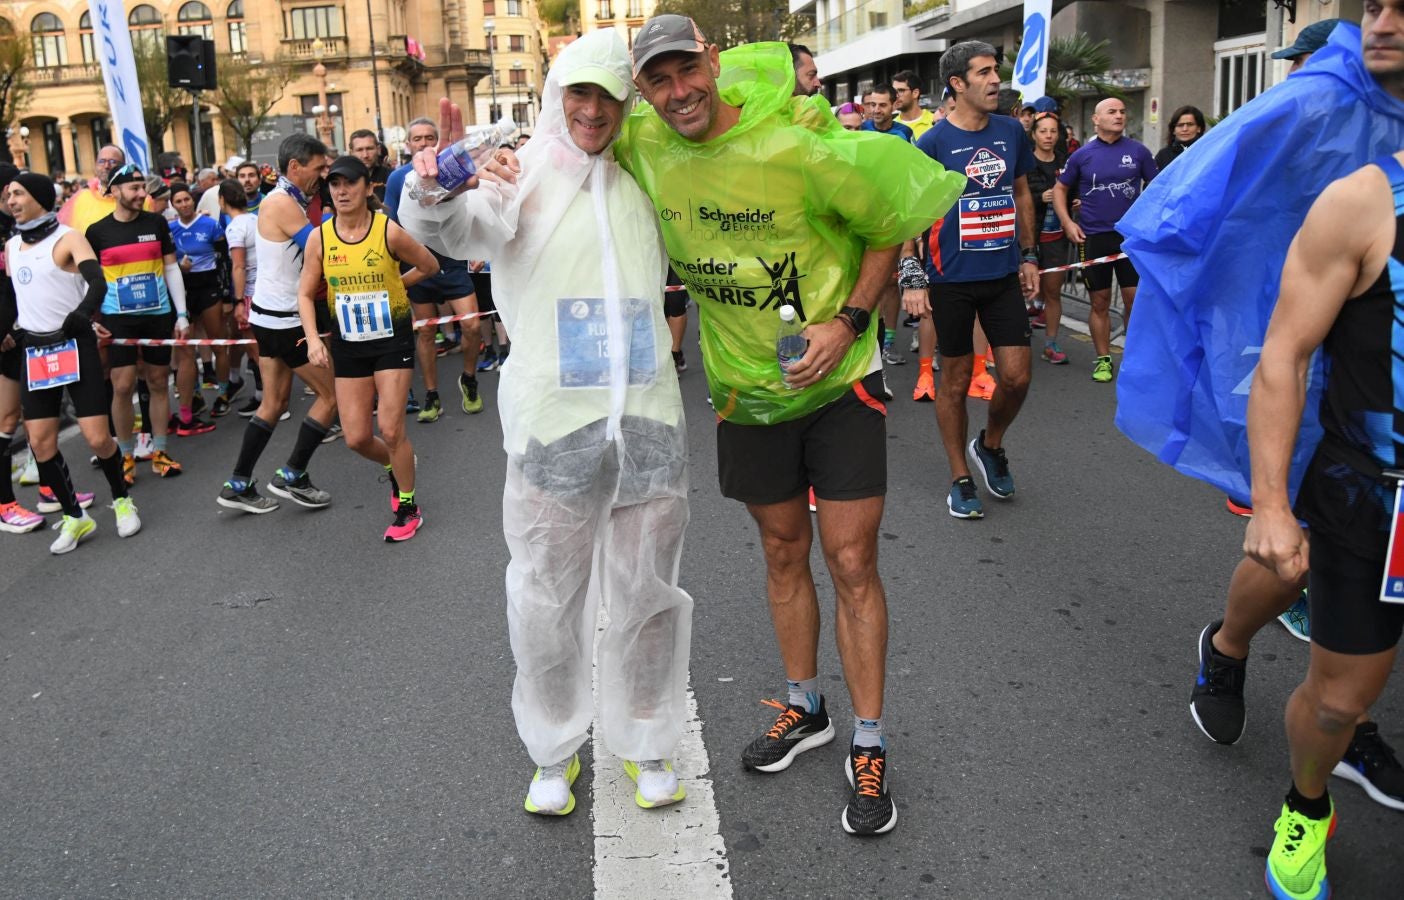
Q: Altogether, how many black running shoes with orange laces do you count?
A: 2